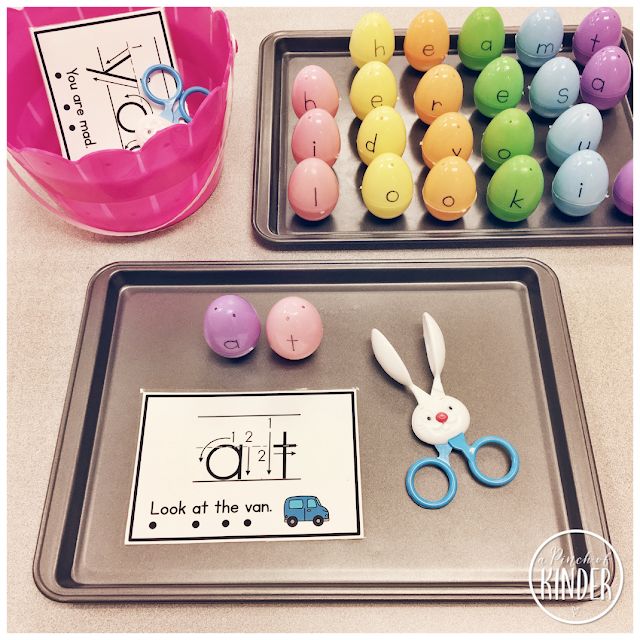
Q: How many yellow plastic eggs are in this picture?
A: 4